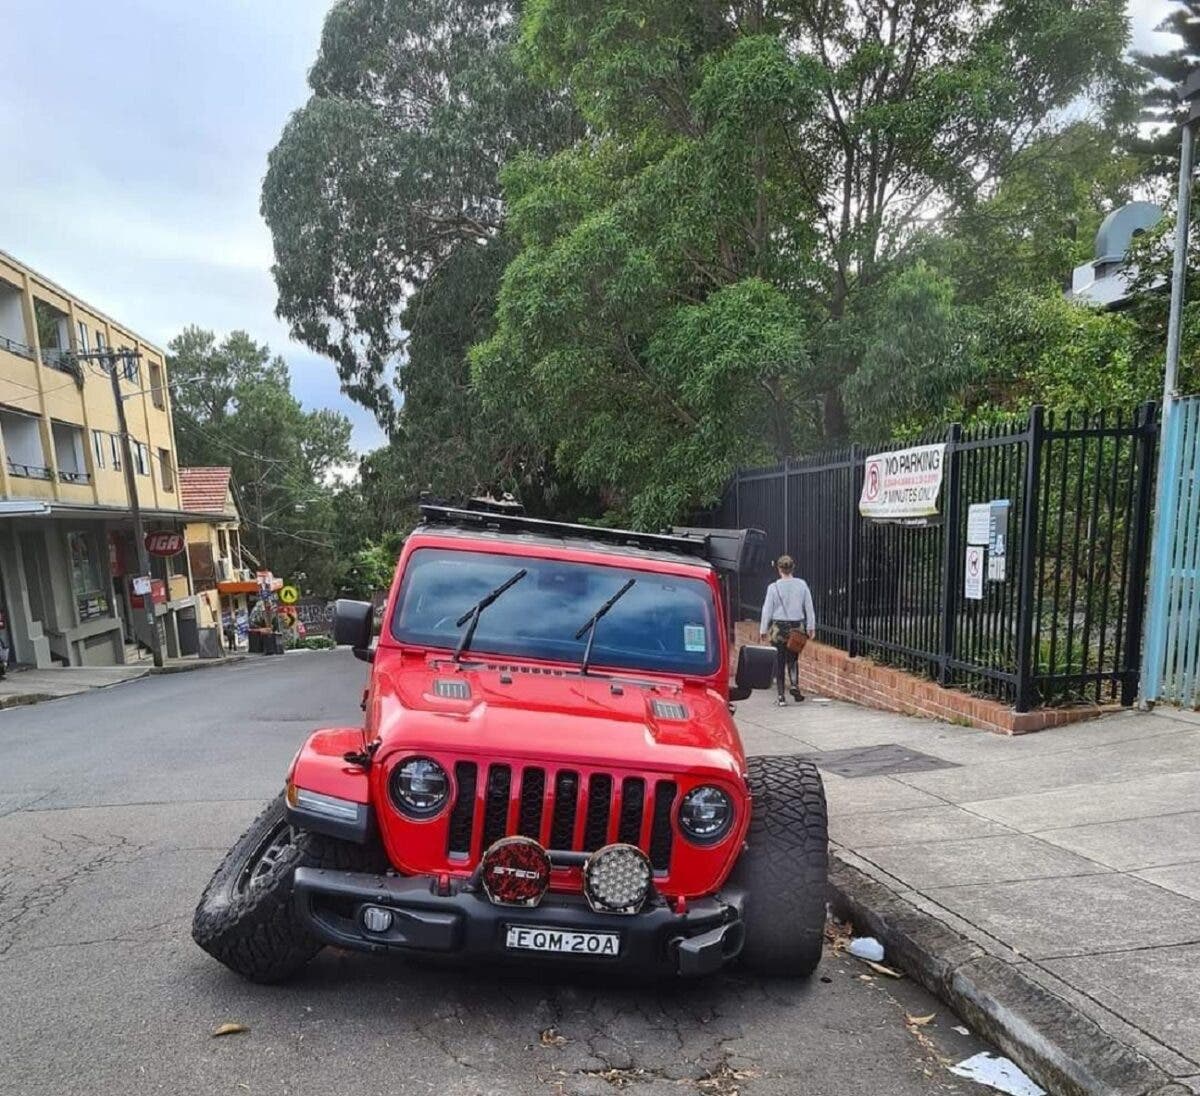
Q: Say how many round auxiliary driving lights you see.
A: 2